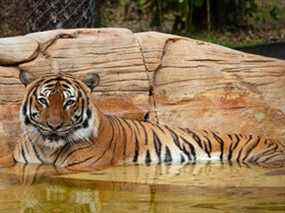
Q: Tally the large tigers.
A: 1